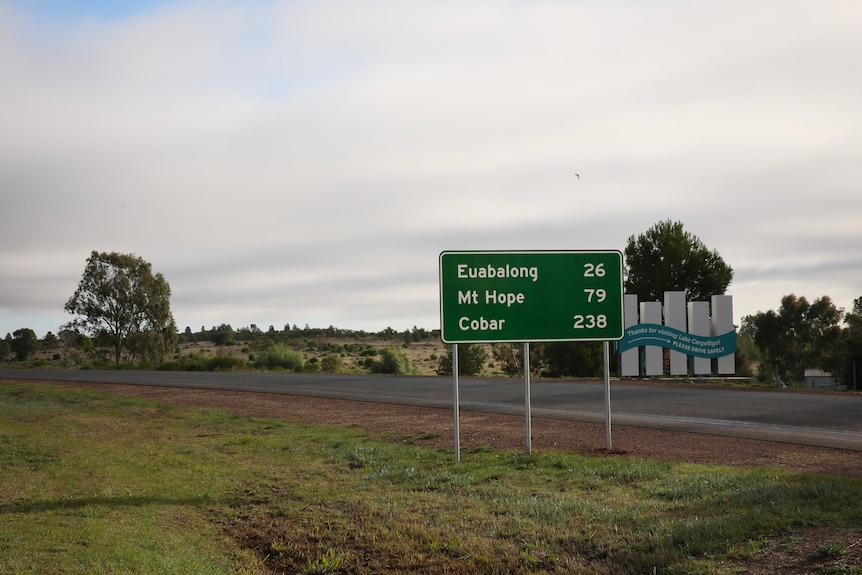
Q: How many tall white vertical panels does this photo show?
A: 5